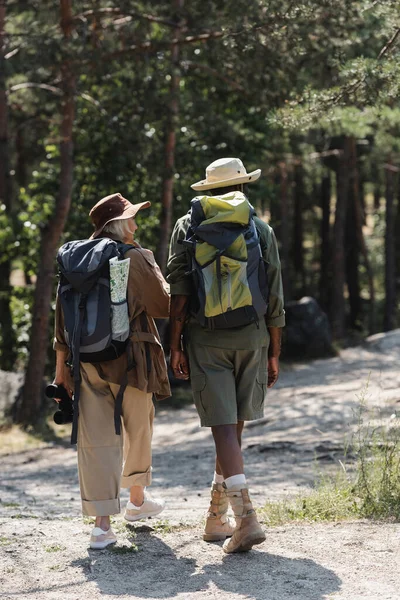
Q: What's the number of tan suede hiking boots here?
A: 2